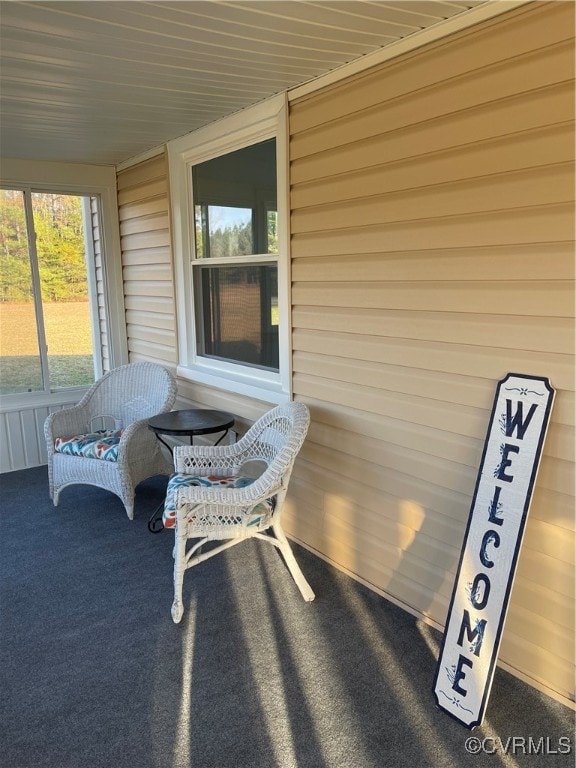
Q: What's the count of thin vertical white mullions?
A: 1